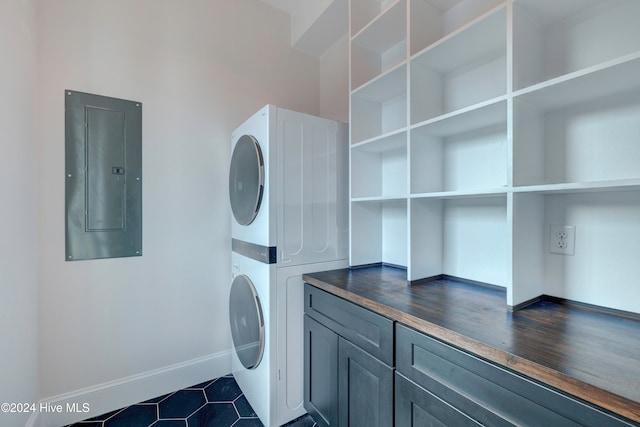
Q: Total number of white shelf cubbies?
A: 12